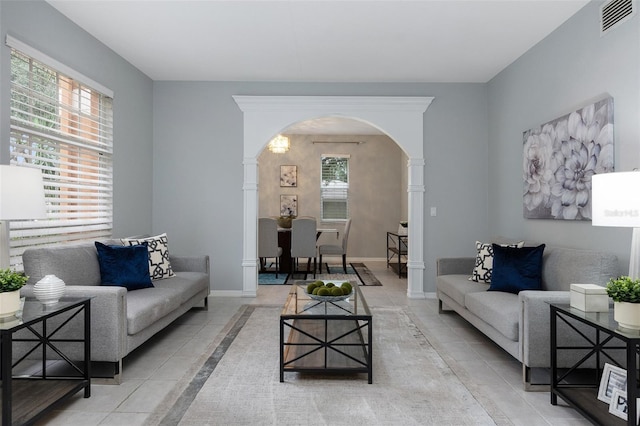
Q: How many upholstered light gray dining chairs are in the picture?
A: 3